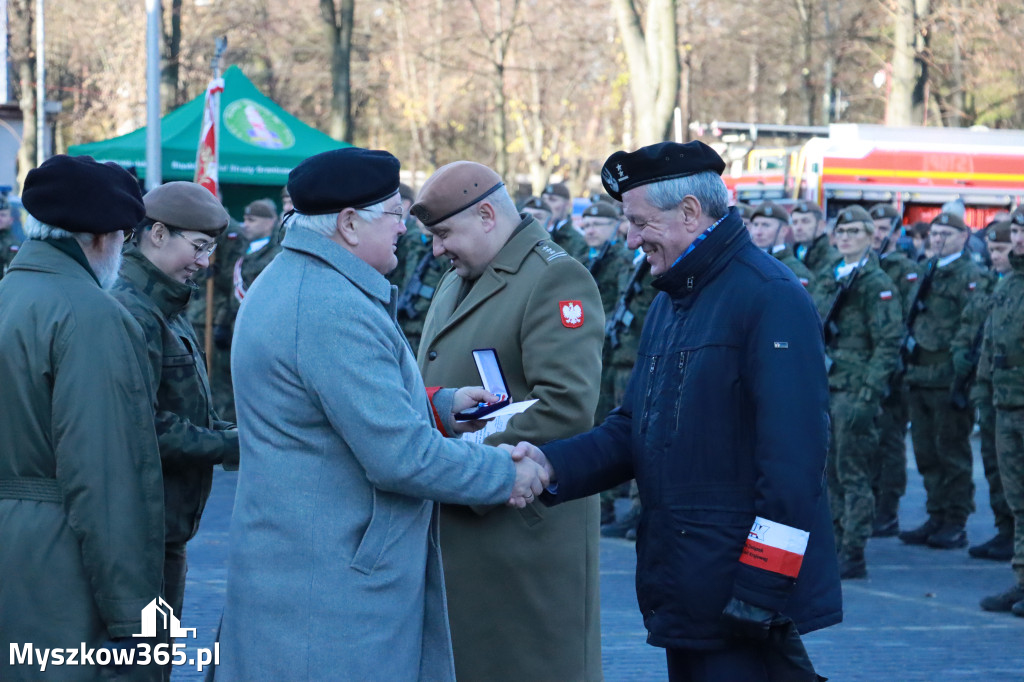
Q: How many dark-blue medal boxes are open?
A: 1